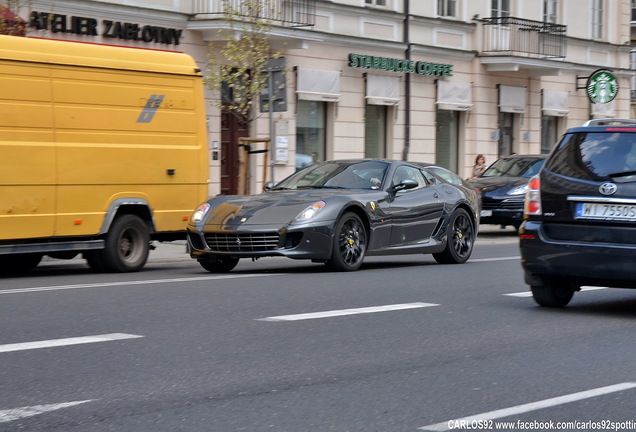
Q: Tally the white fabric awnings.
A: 6